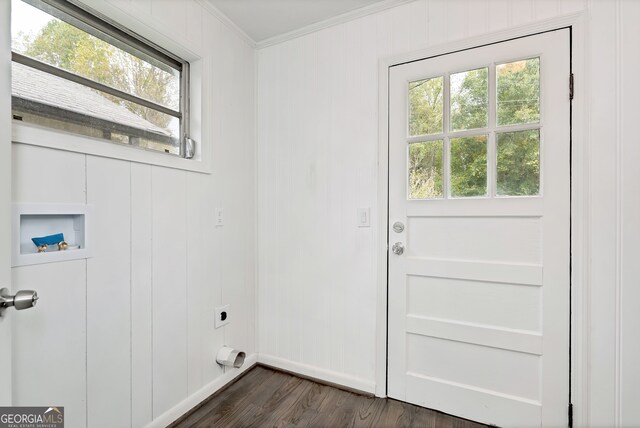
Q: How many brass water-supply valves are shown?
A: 2